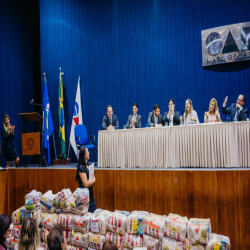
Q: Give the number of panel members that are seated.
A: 7